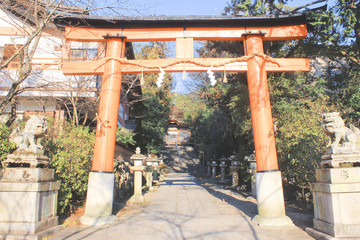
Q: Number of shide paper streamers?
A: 2